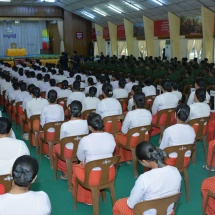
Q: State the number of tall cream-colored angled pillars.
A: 6